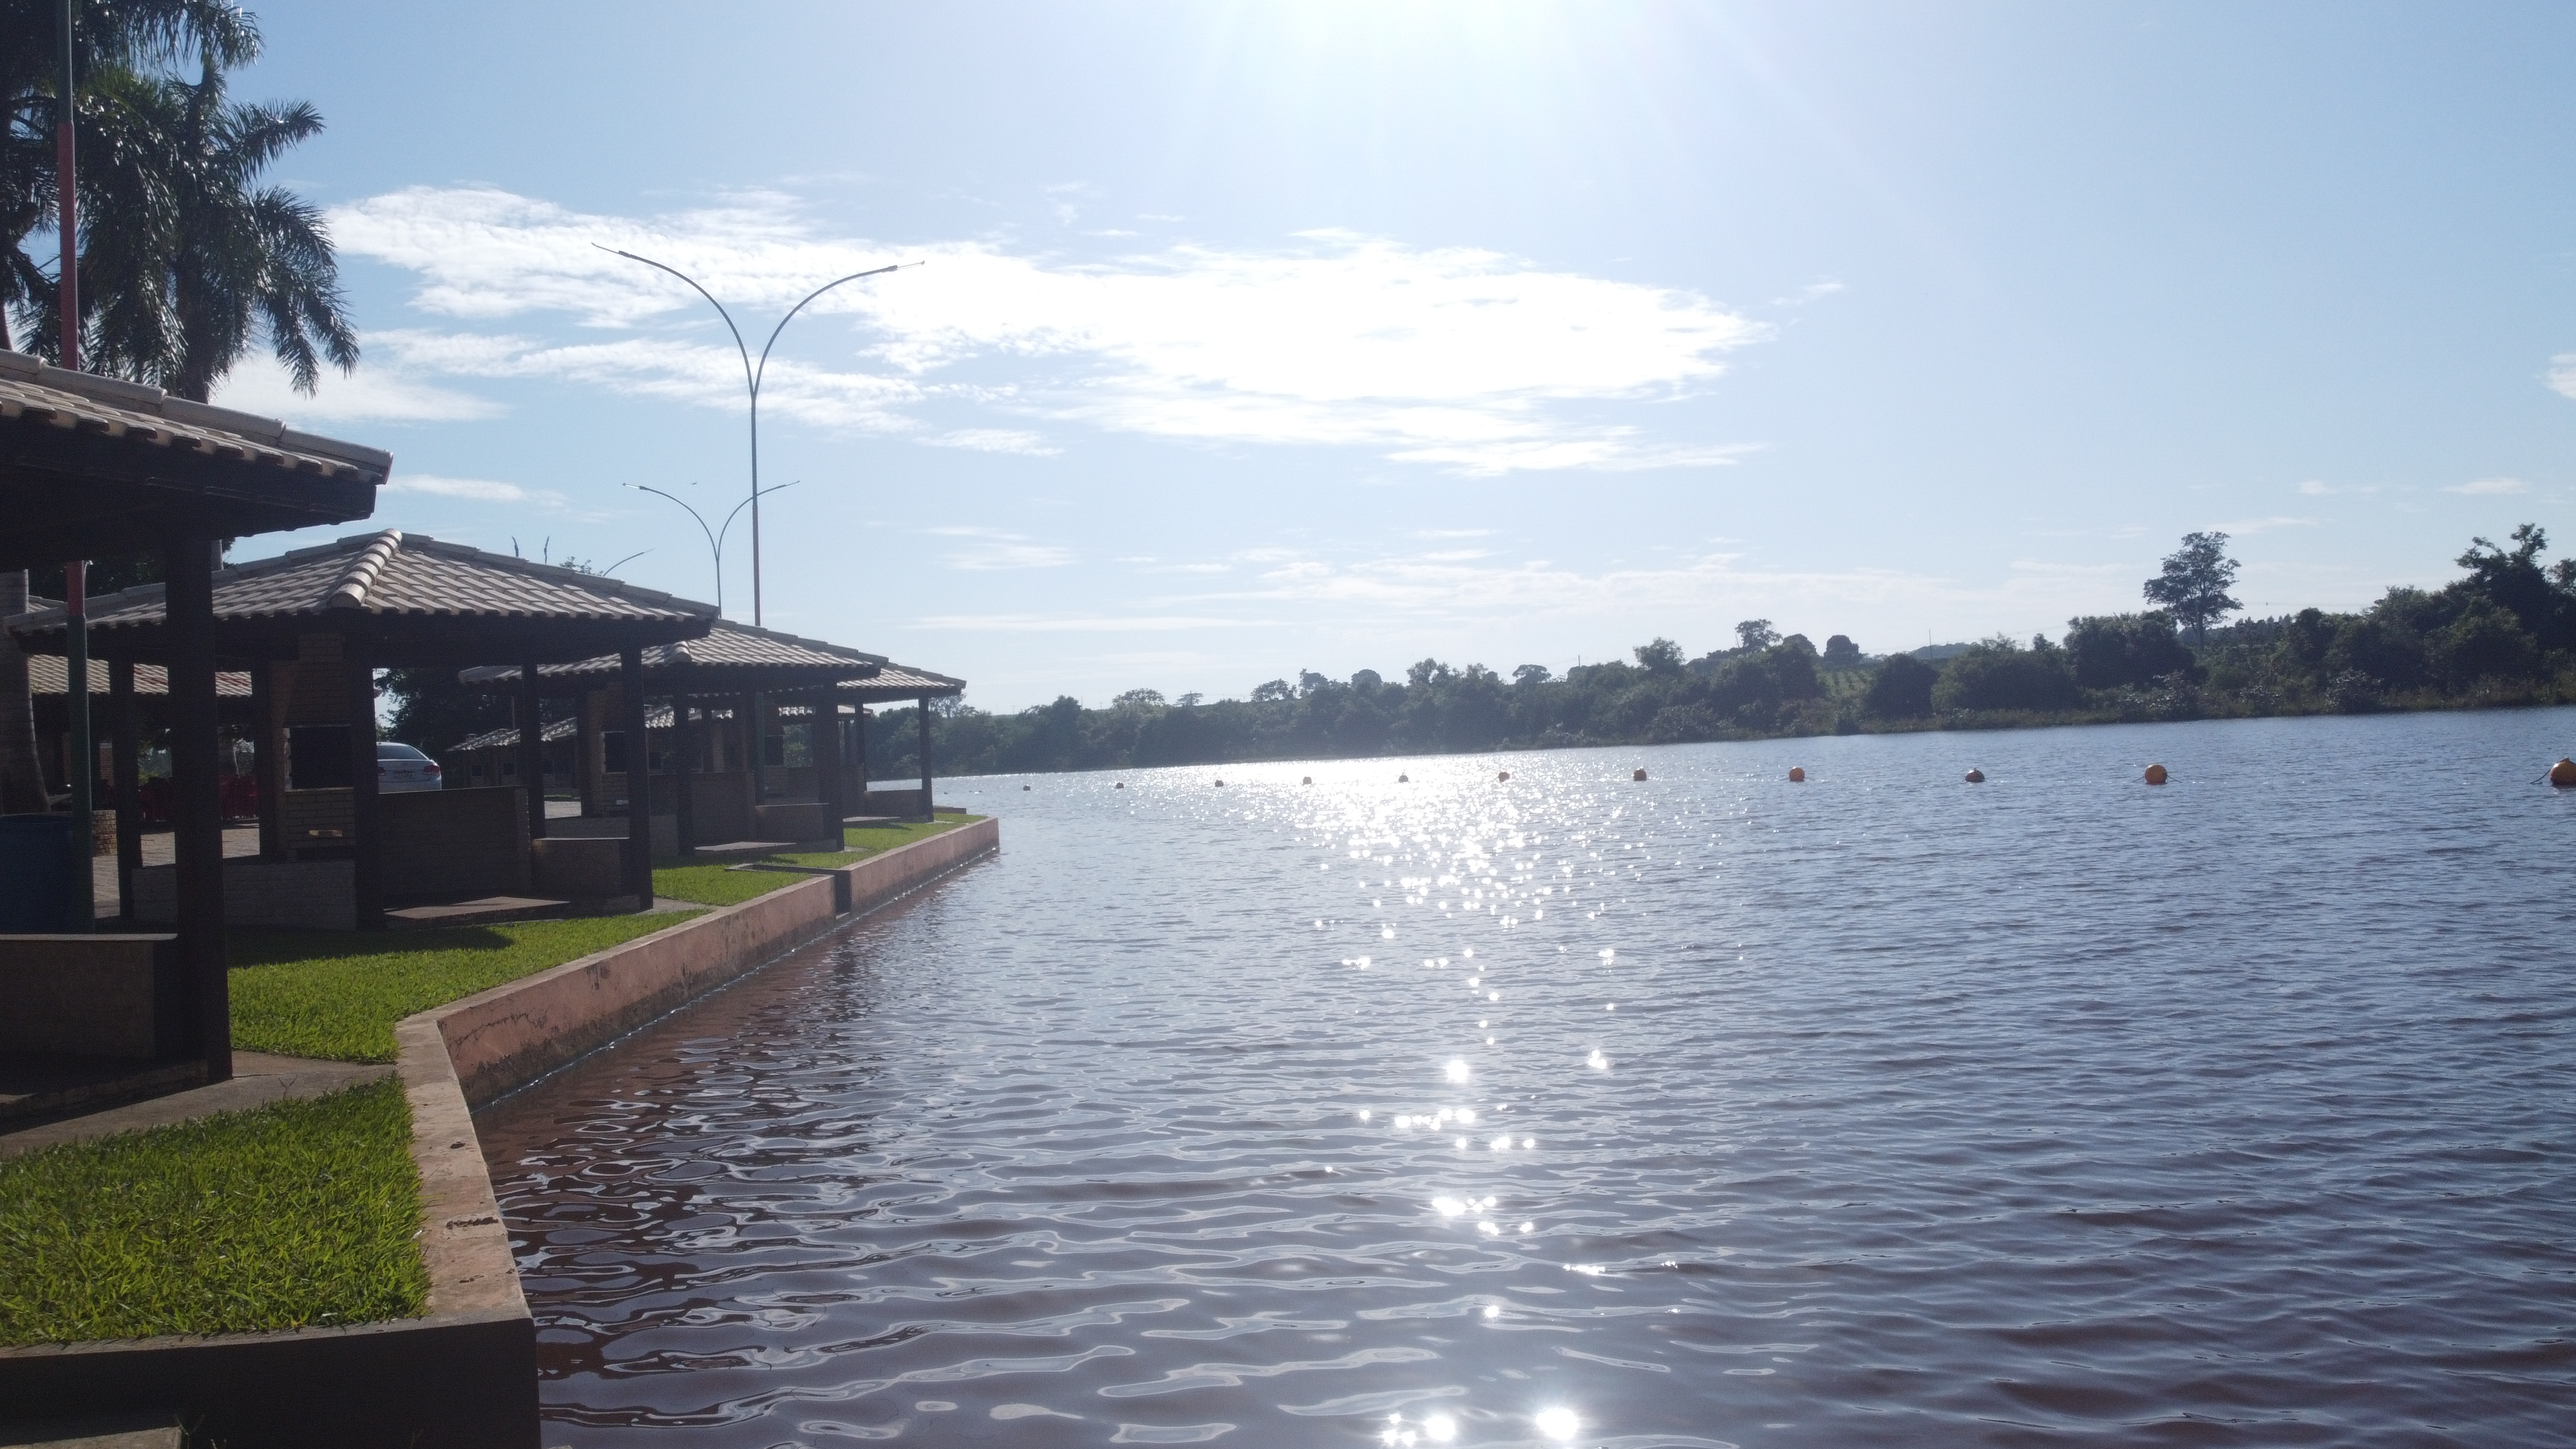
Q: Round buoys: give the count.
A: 11